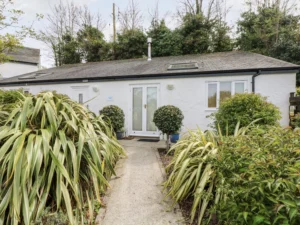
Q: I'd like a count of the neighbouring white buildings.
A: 1